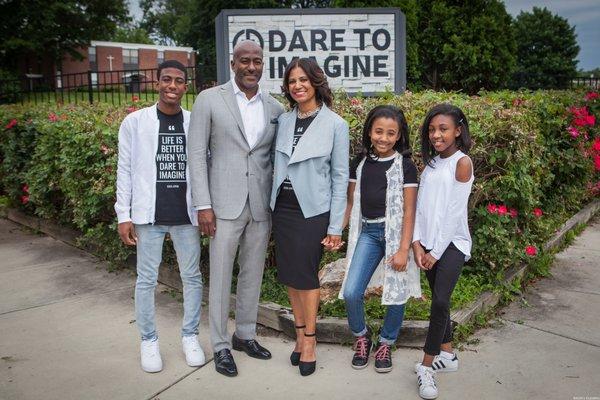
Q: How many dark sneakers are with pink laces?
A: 2